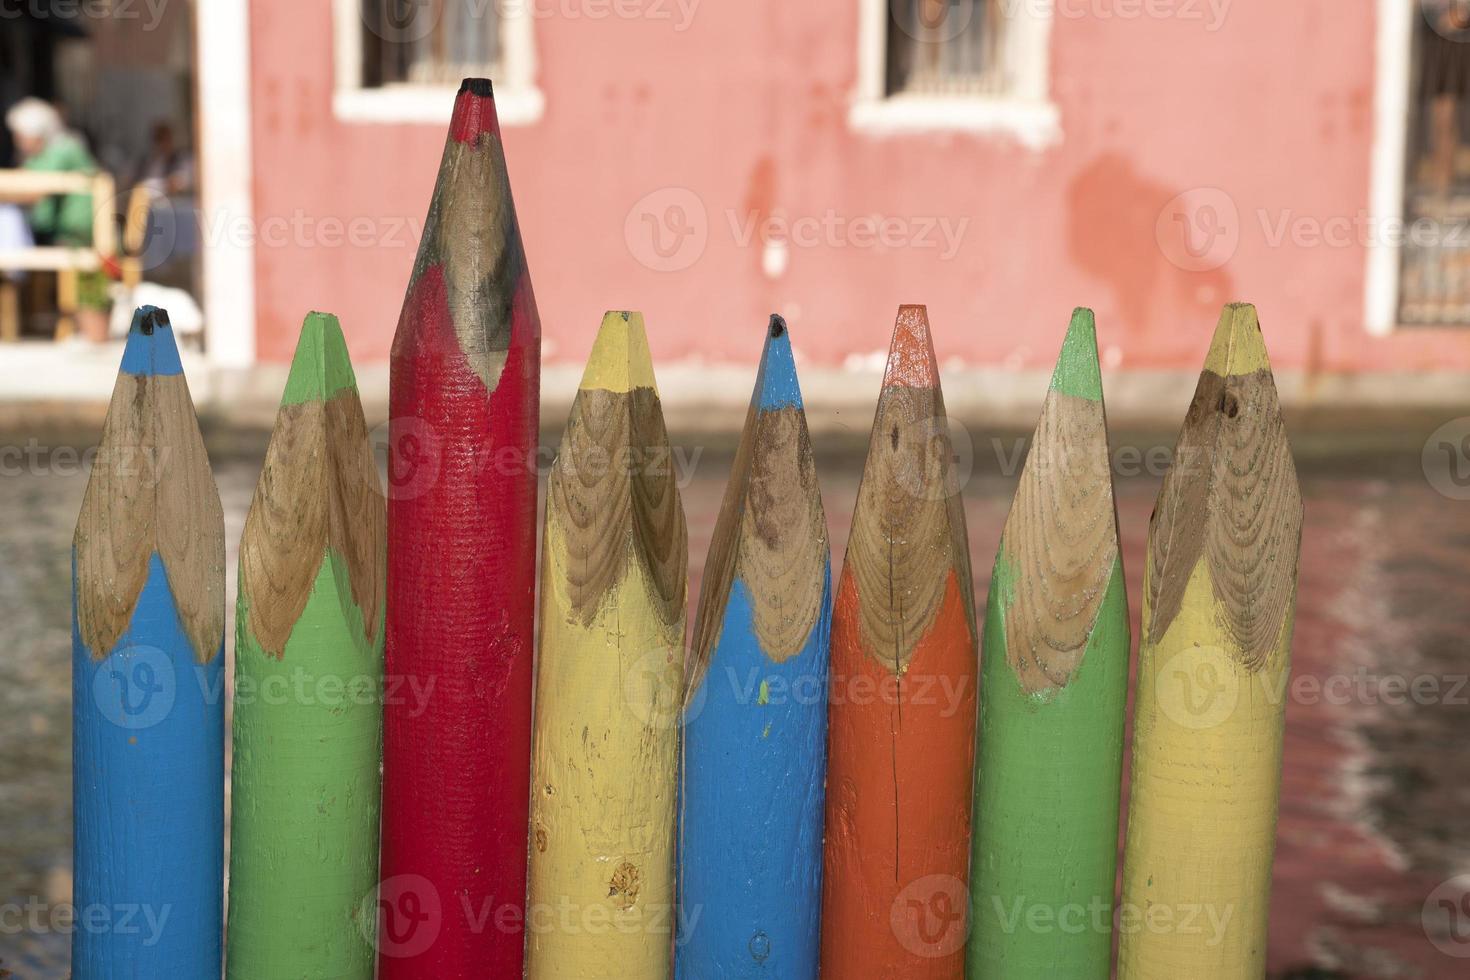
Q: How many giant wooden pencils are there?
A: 8